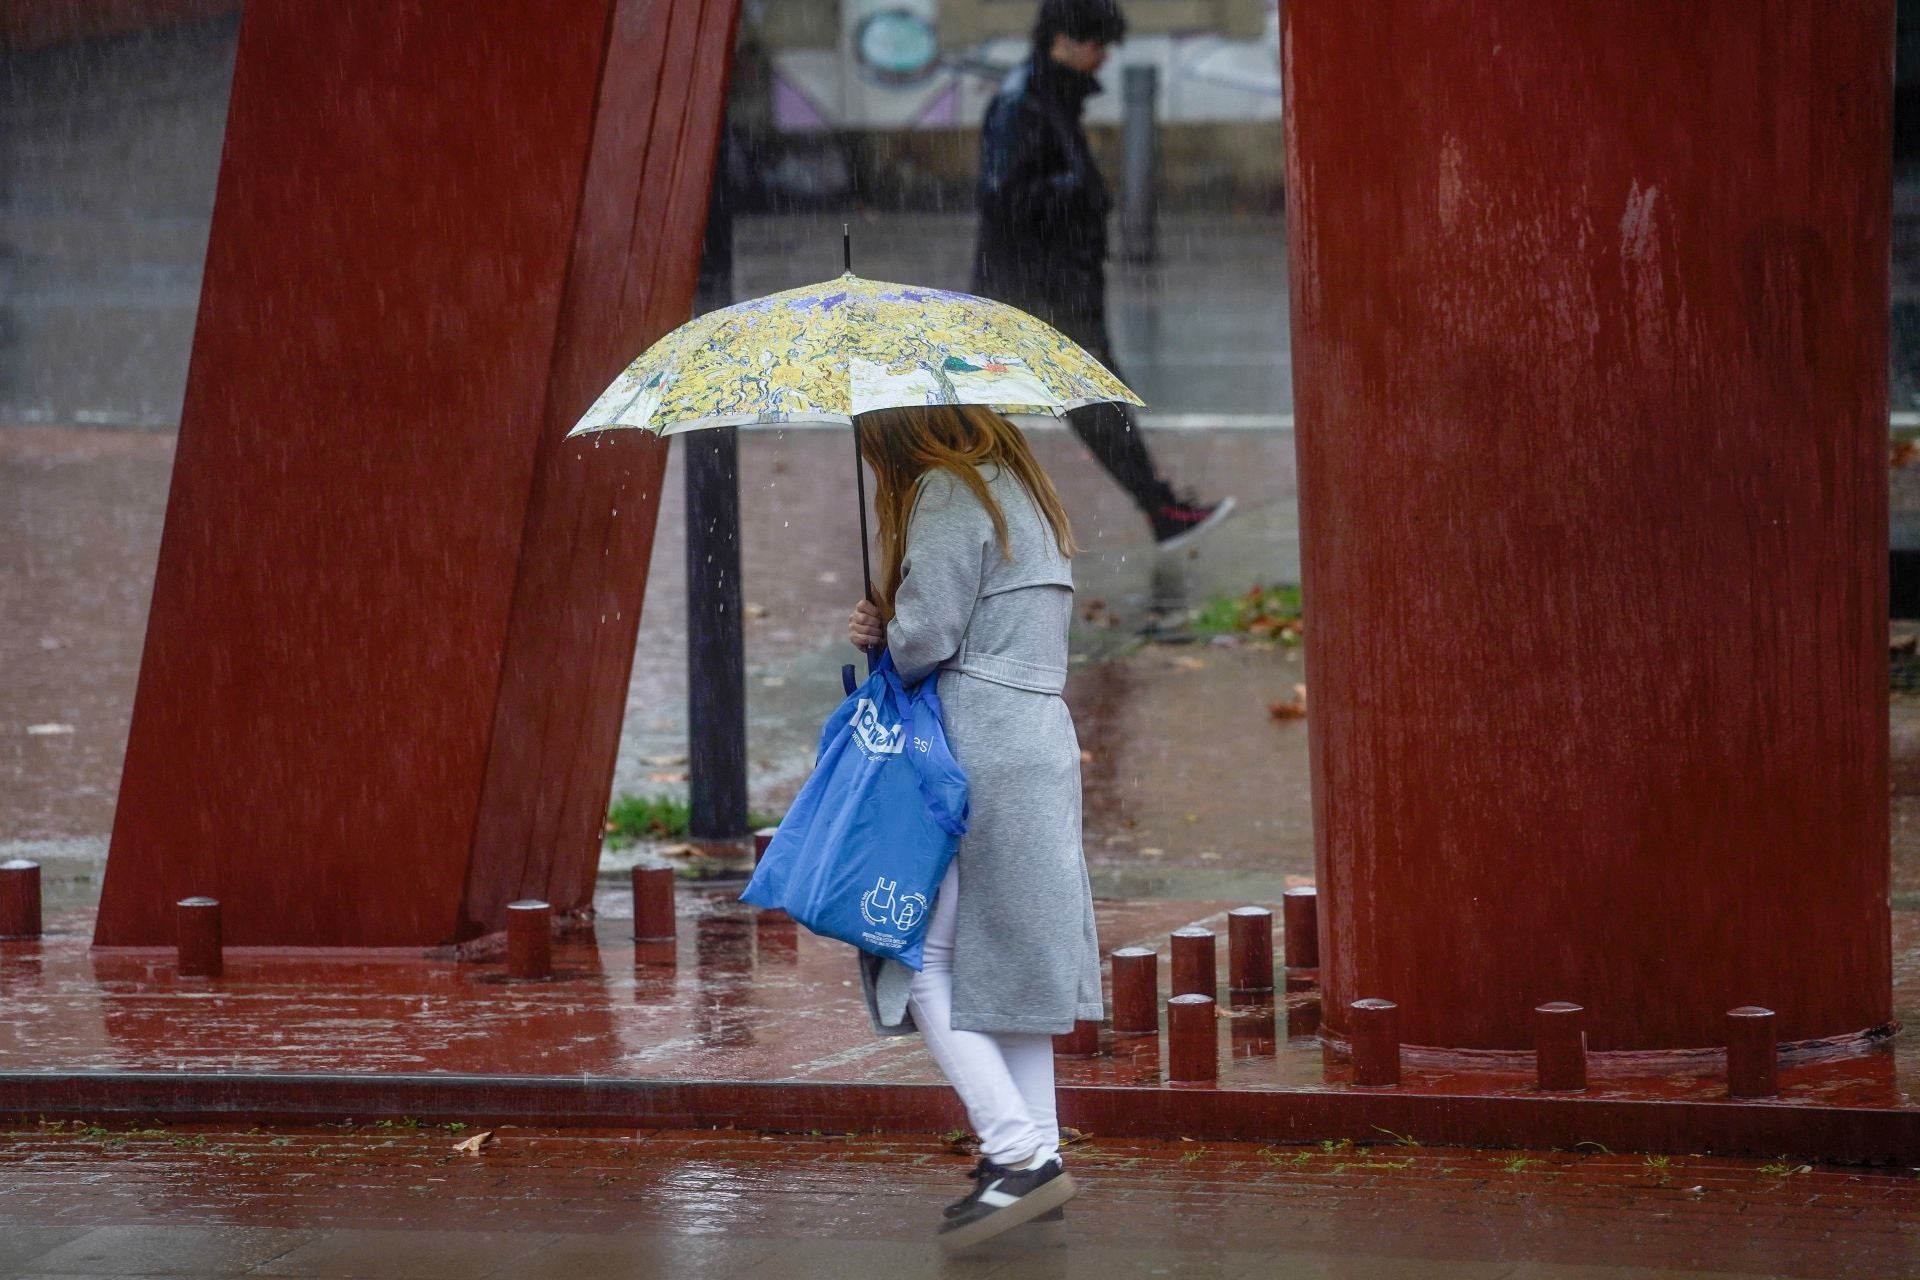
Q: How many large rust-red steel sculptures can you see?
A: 2